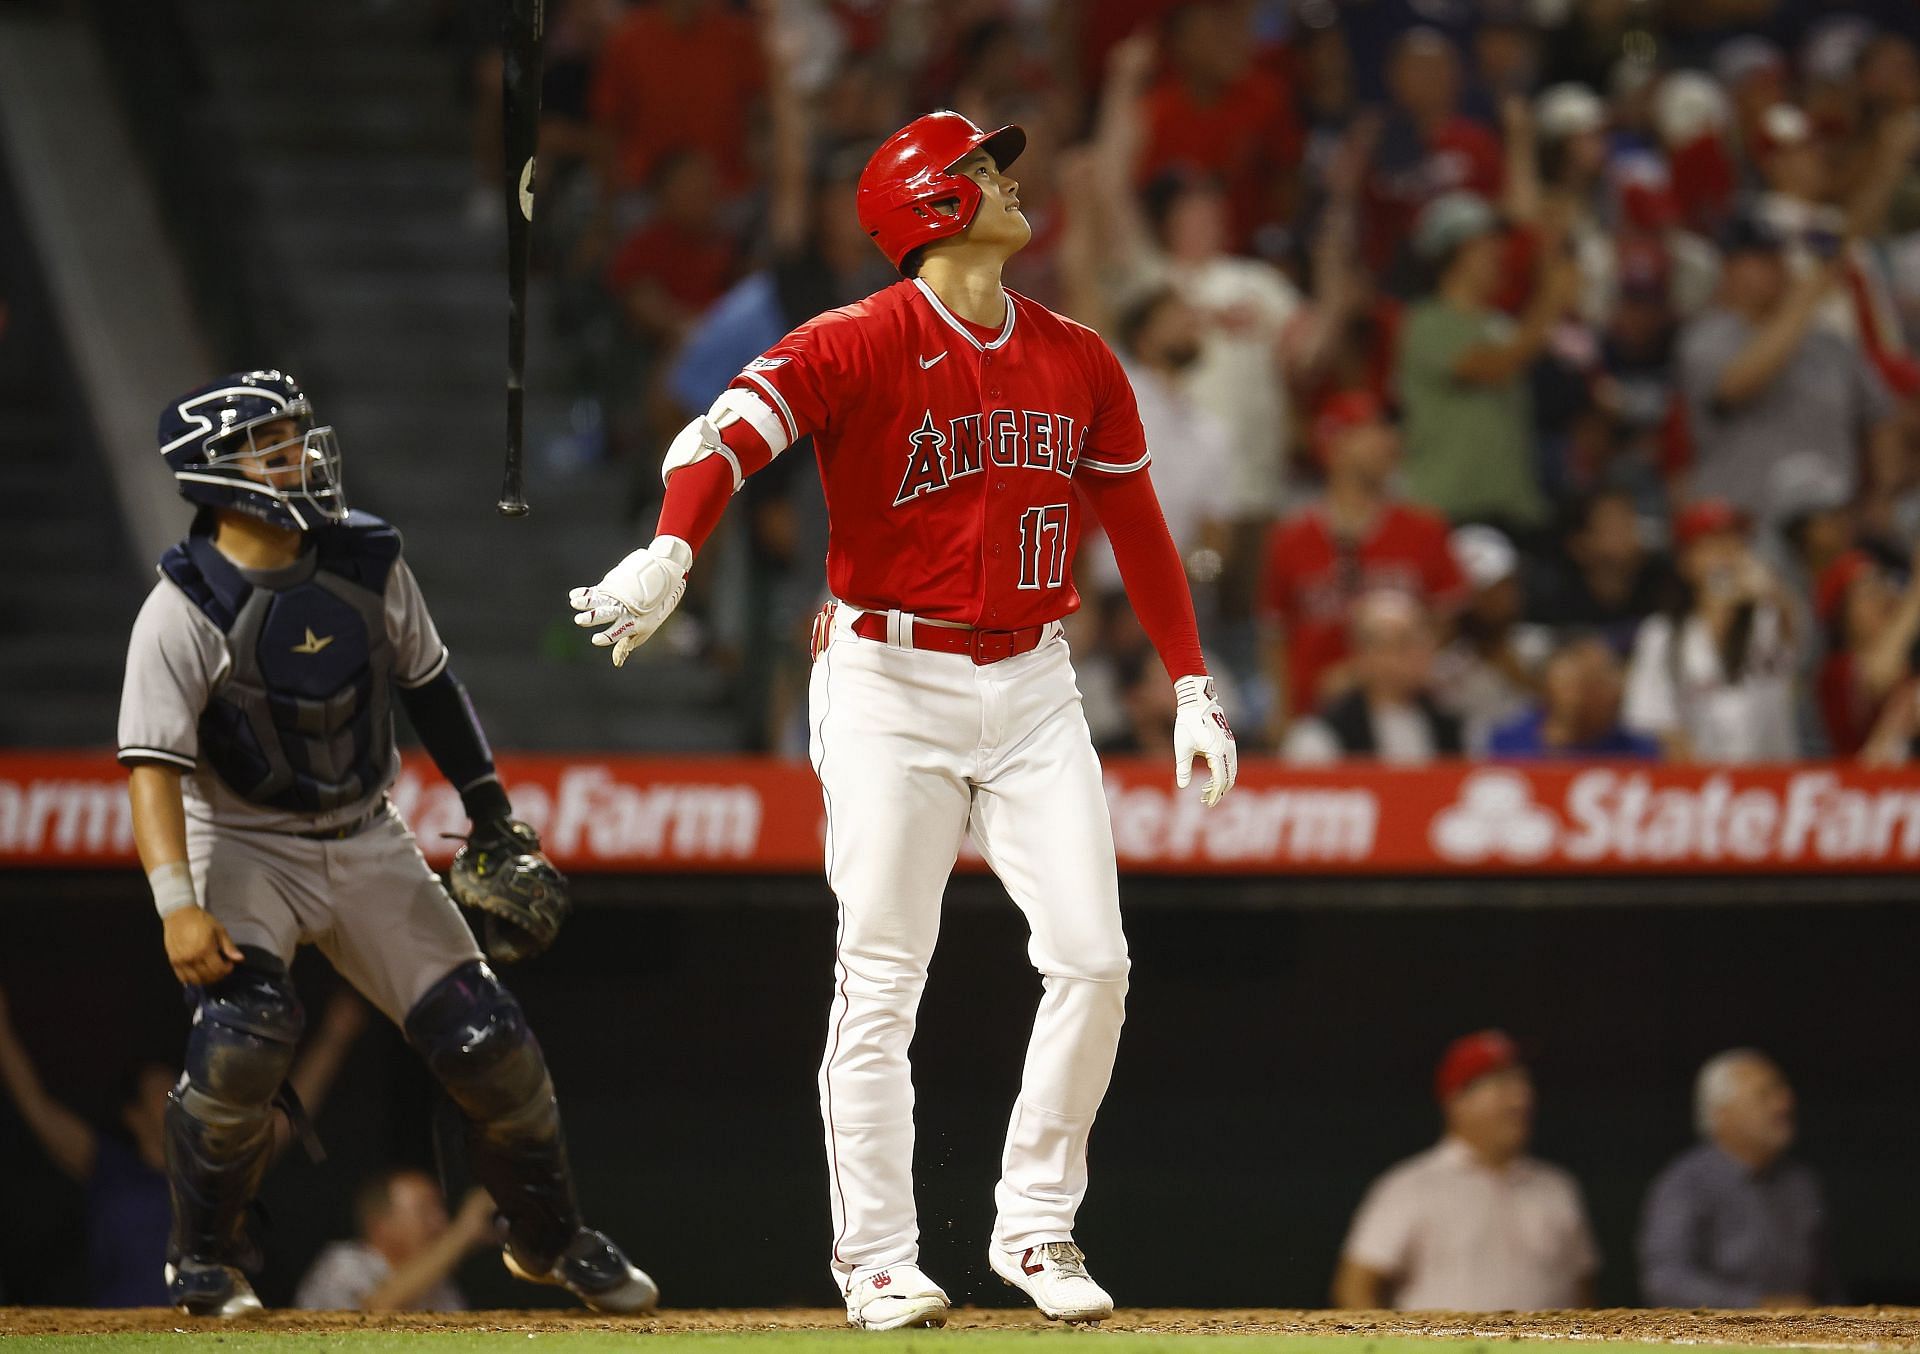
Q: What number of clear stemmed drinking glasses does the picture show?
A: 0